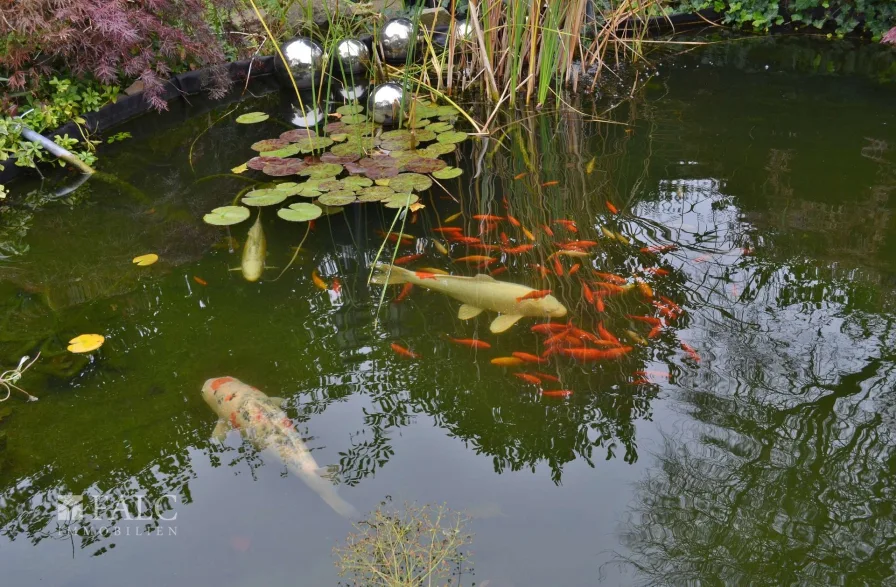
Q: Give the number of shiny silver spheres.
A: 5